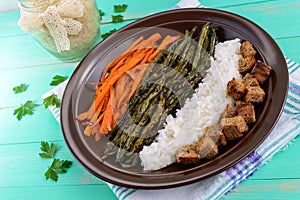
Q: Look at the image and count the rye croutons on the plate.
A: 12